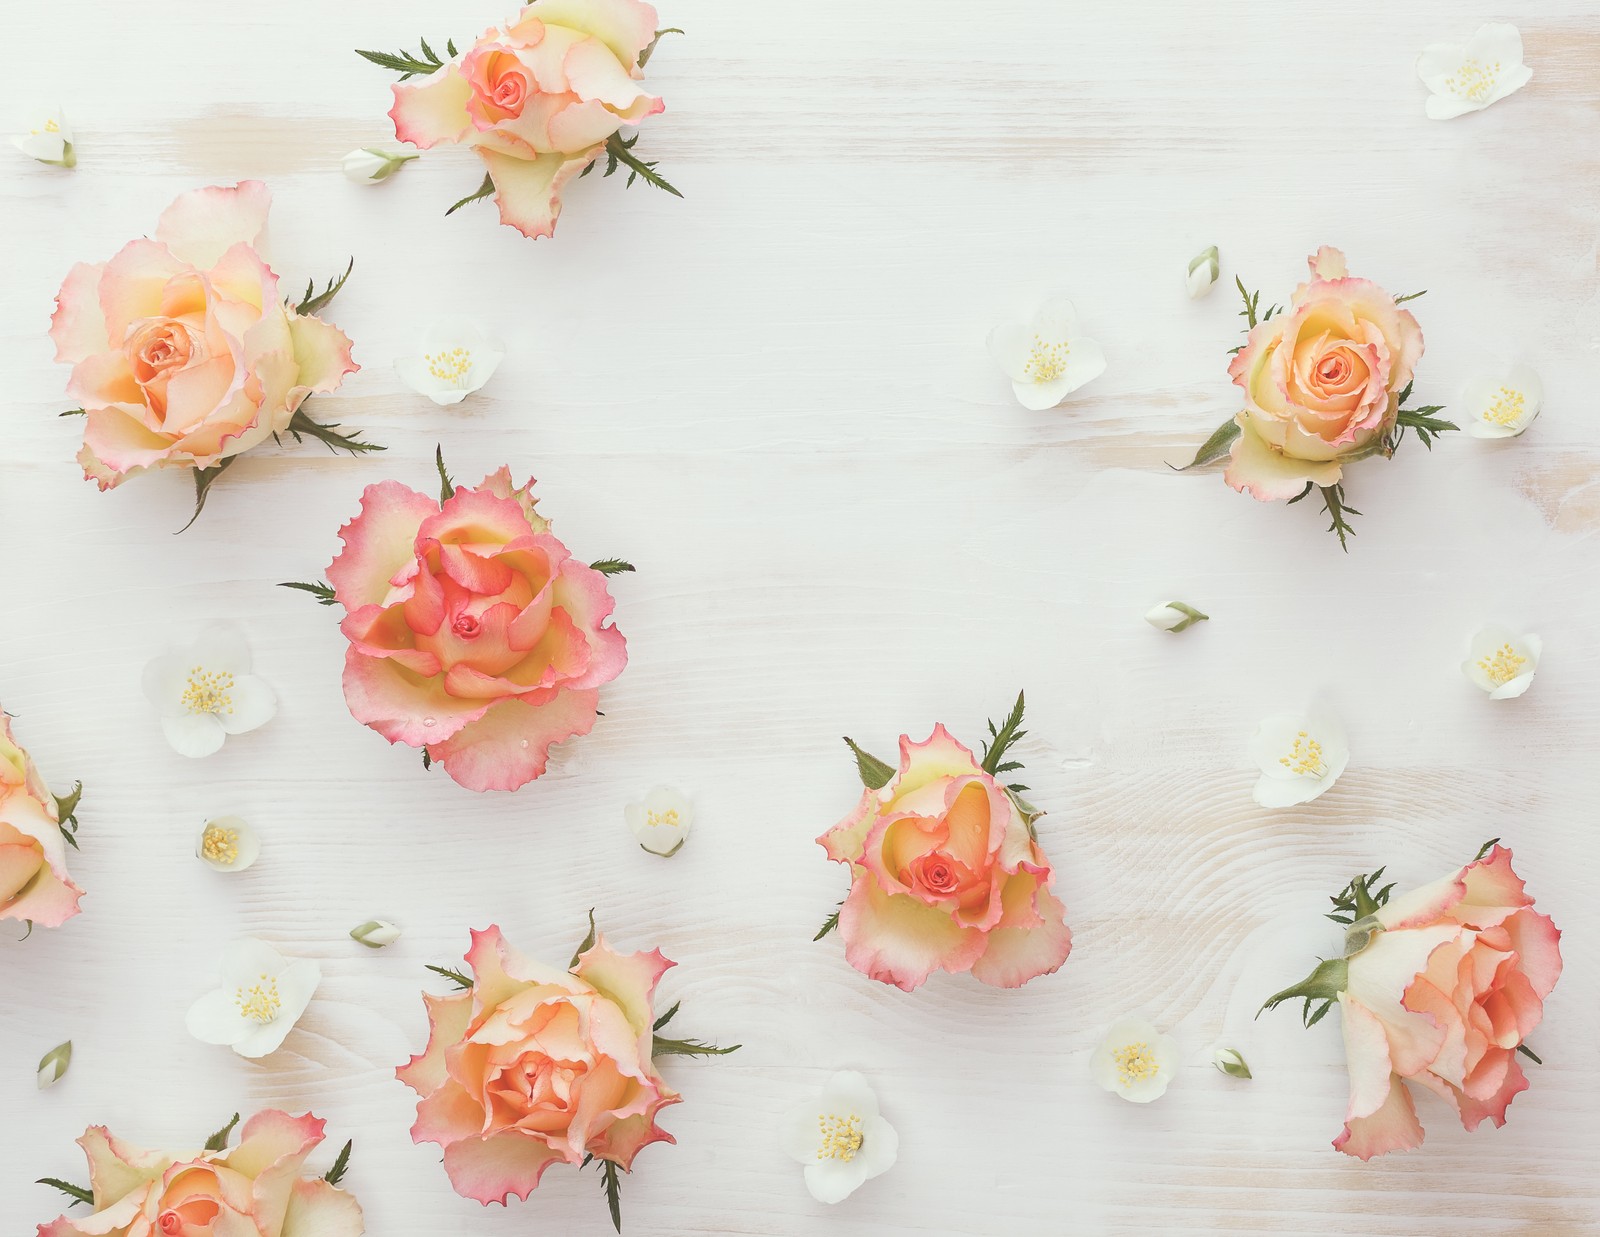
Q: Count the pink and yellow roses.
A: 9